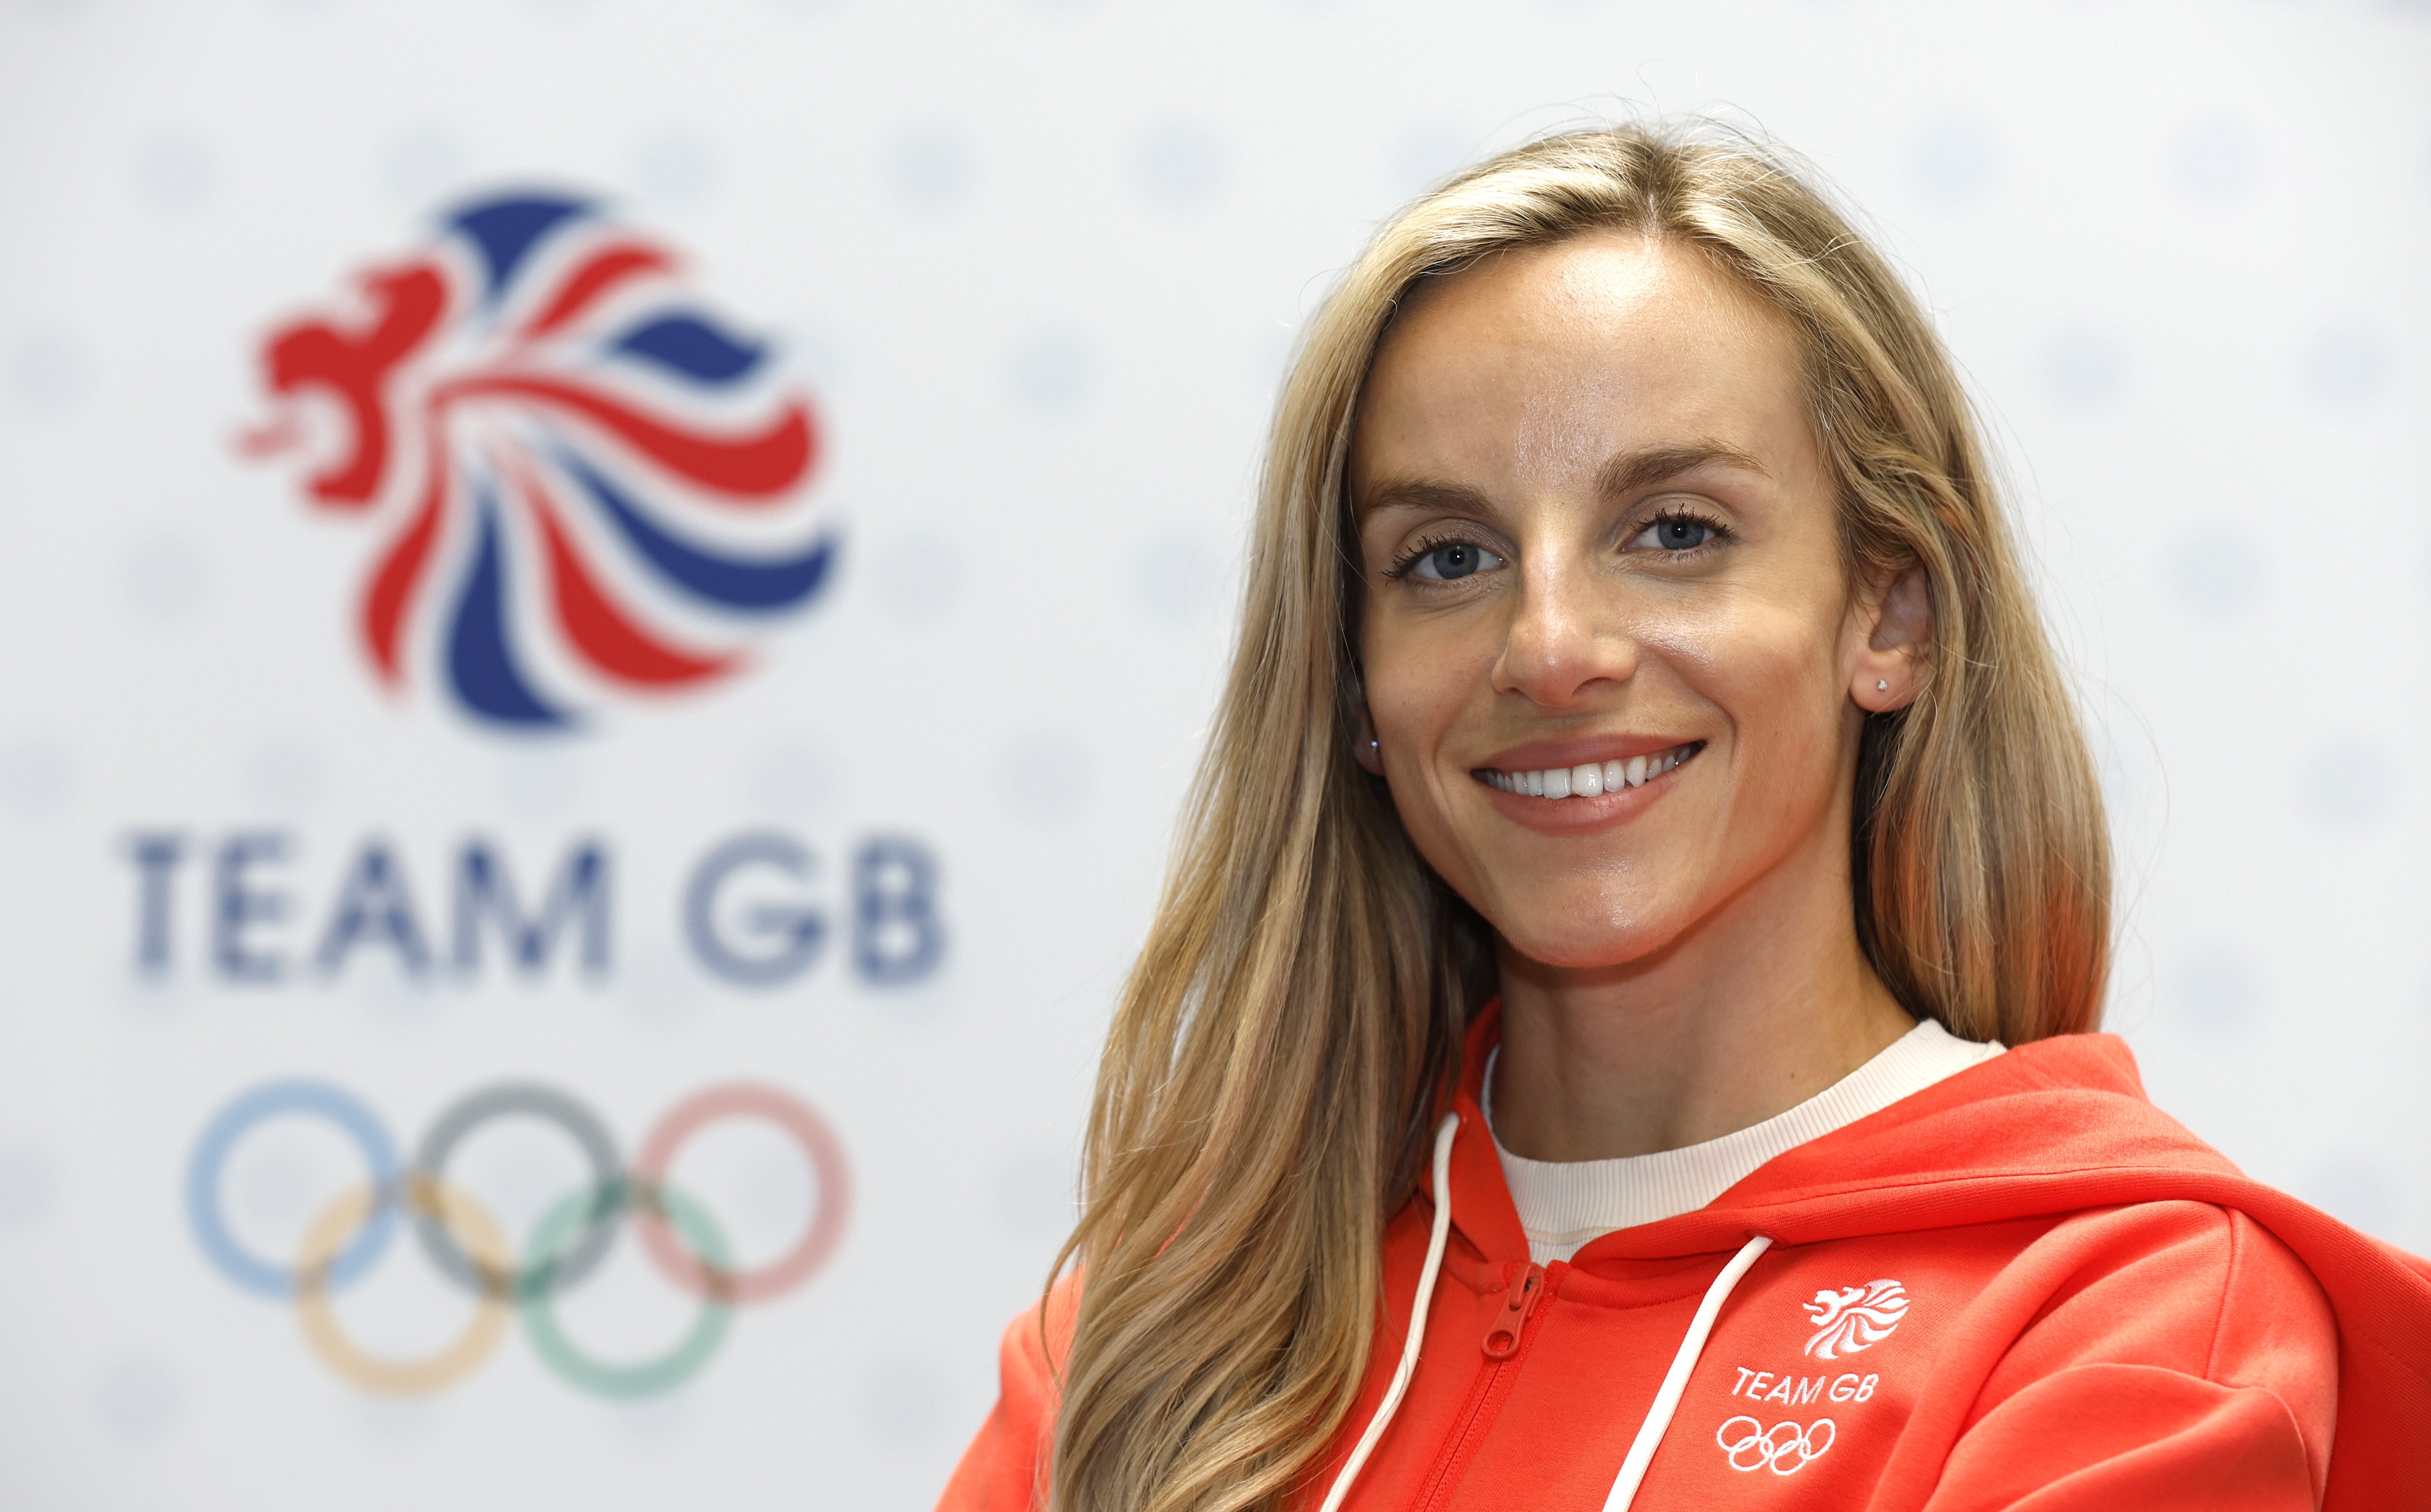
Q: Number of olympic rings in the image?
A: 10